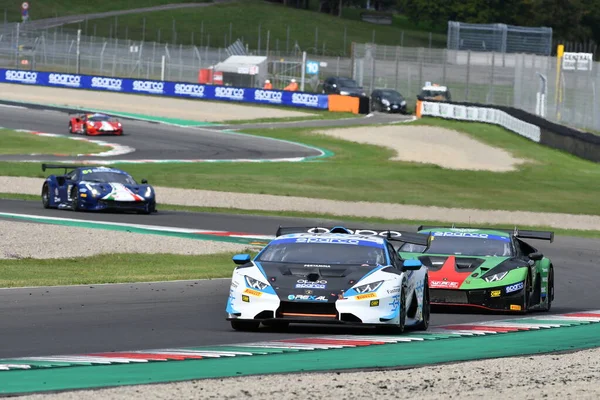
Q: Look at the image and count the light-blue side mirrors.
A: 2